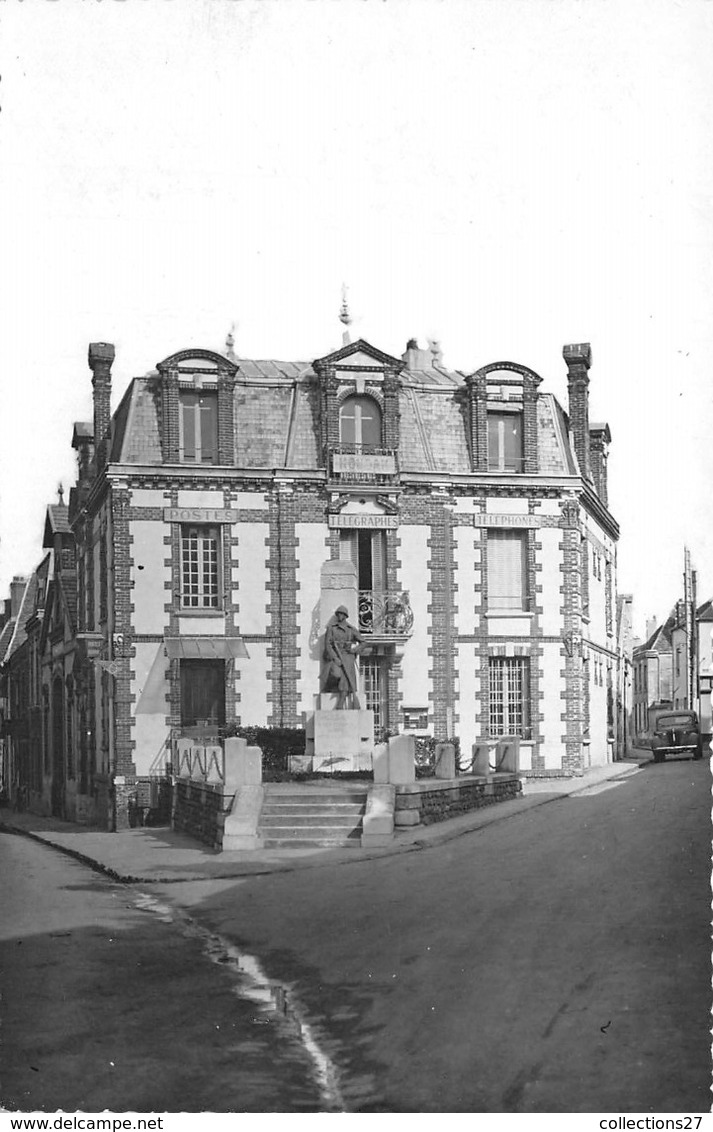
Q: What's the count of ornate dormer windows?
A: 3